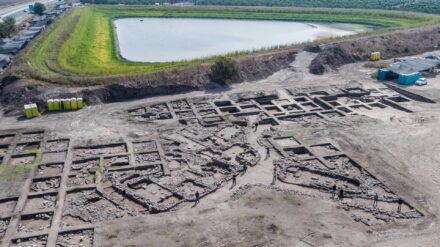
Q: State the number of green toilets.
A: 7